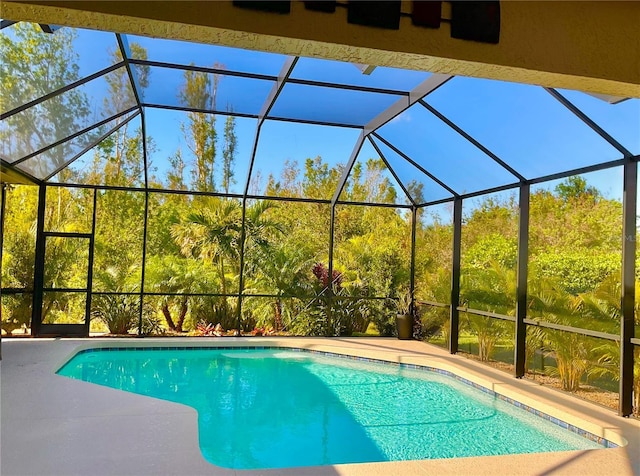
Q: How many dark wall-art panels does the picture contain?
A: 5